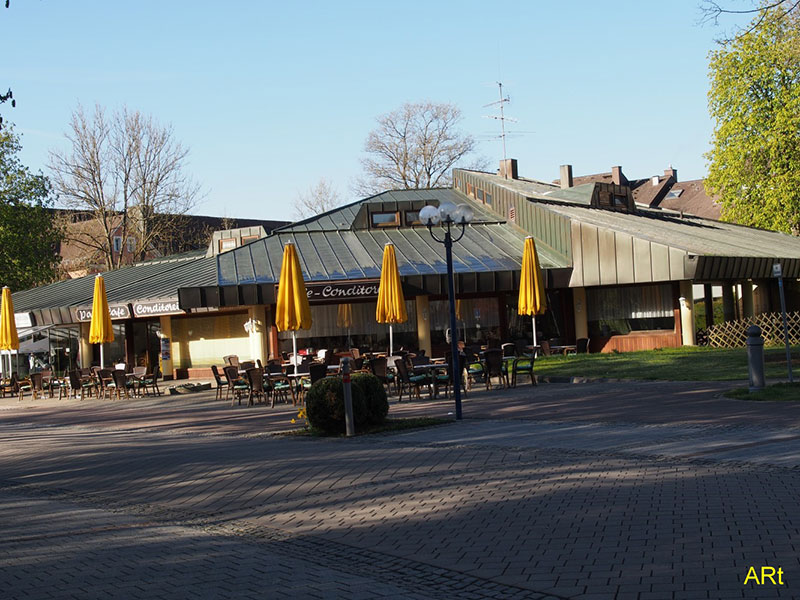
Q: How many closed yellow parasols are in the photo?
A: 5